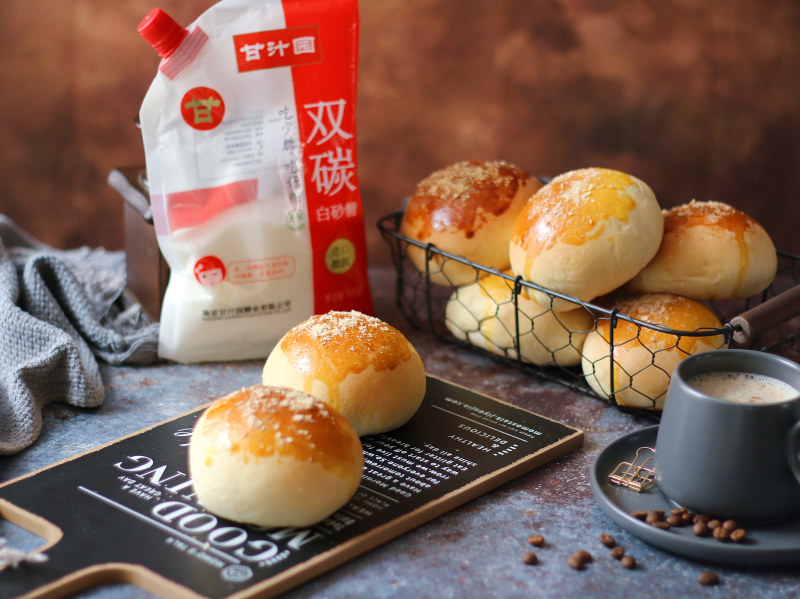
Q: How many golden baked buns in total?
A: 7